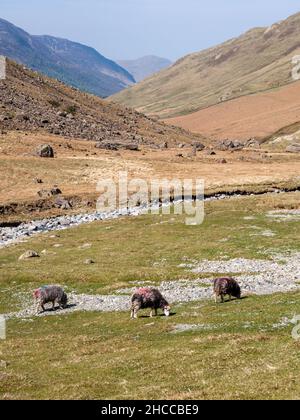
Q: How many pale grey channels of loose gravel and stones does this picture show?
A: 2